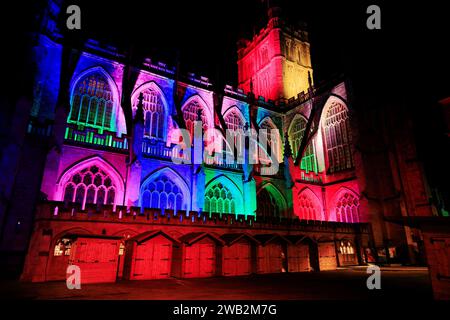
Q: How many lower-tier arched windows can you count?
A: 6